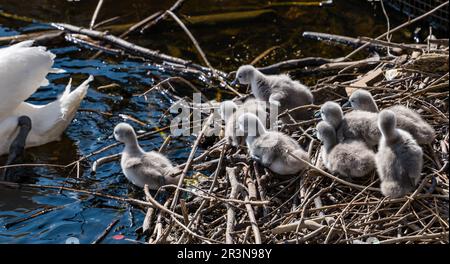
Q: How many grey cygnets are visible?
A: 8